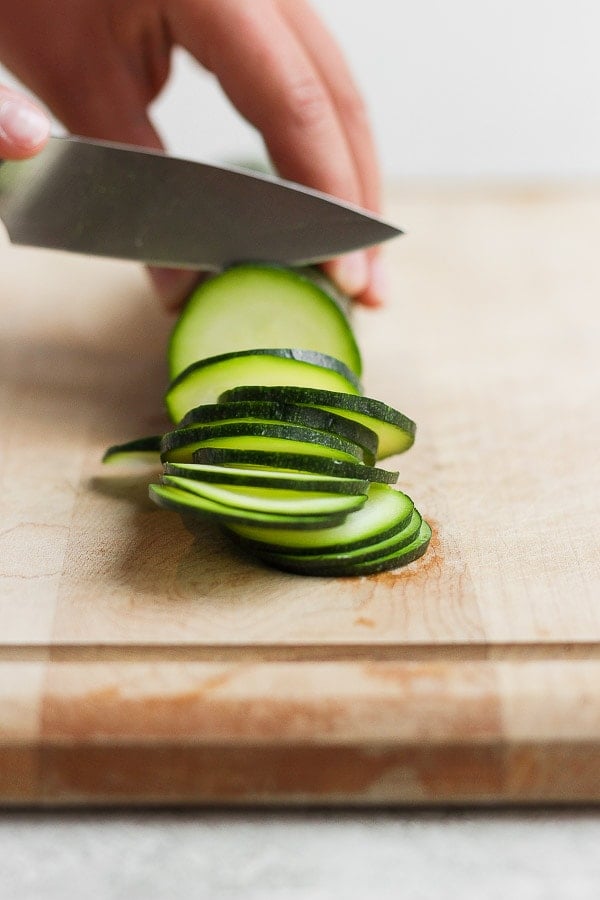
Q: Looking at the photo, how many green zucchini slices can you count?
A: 12